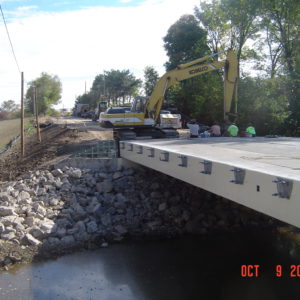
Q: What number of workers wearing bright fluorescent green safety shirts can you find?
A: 2